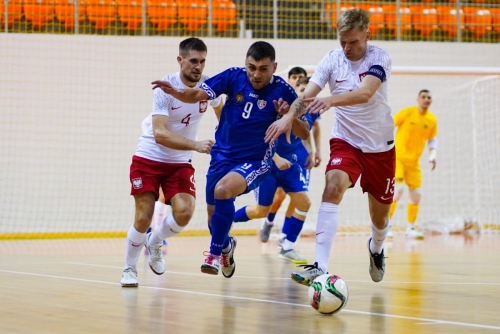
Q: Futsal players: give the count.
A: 6